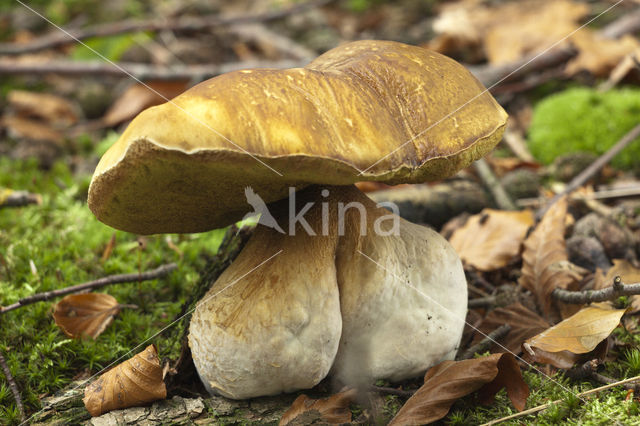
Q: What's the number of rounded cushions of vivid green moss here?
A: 1